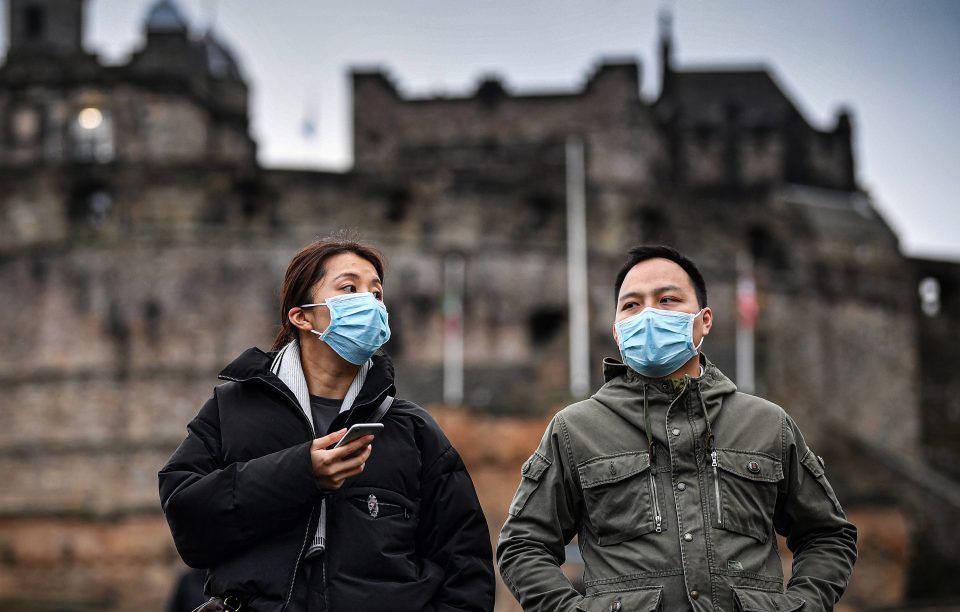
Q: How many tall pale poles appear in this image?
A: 3